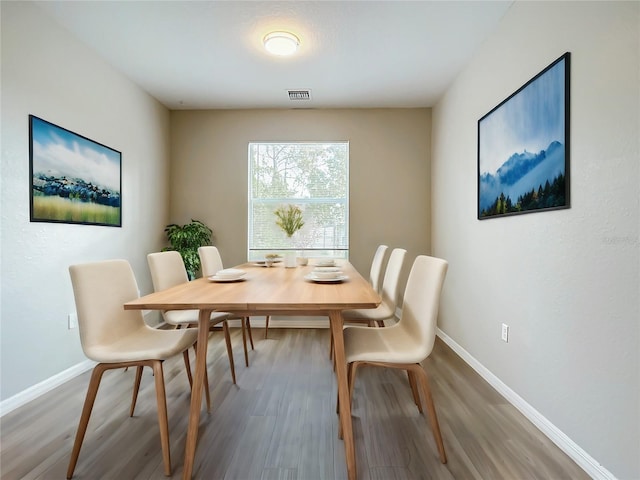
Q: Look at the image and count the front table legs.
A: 2